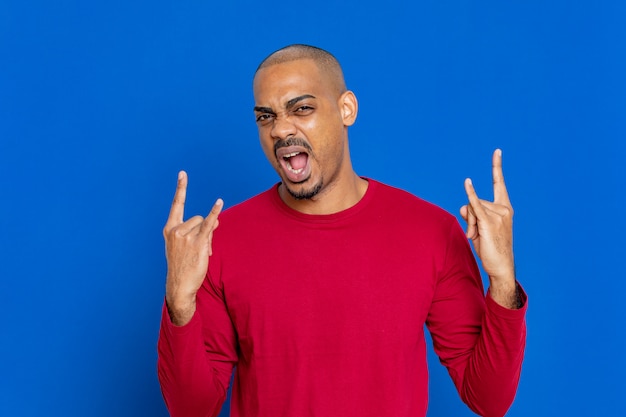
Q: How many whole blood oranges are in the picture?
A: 0